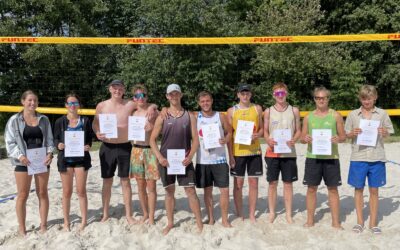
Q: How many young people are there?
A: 10